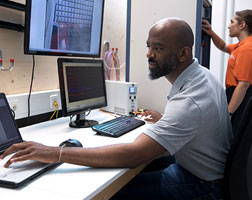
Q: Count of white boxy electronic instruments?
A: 1